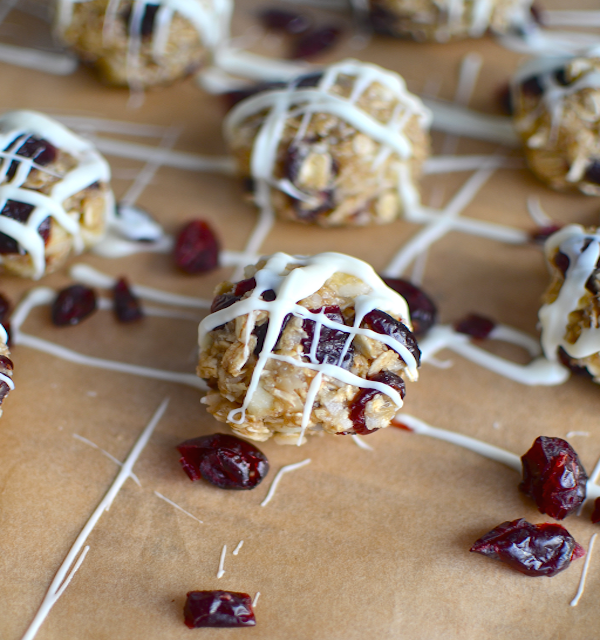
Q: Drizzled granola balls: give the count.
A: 8